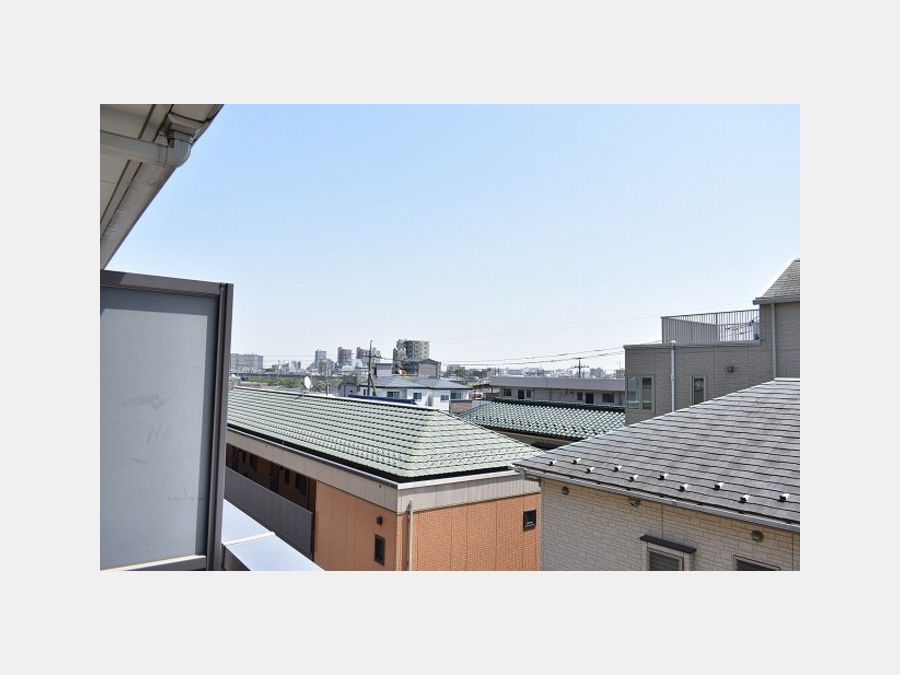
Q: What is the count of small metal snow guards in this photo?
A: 10